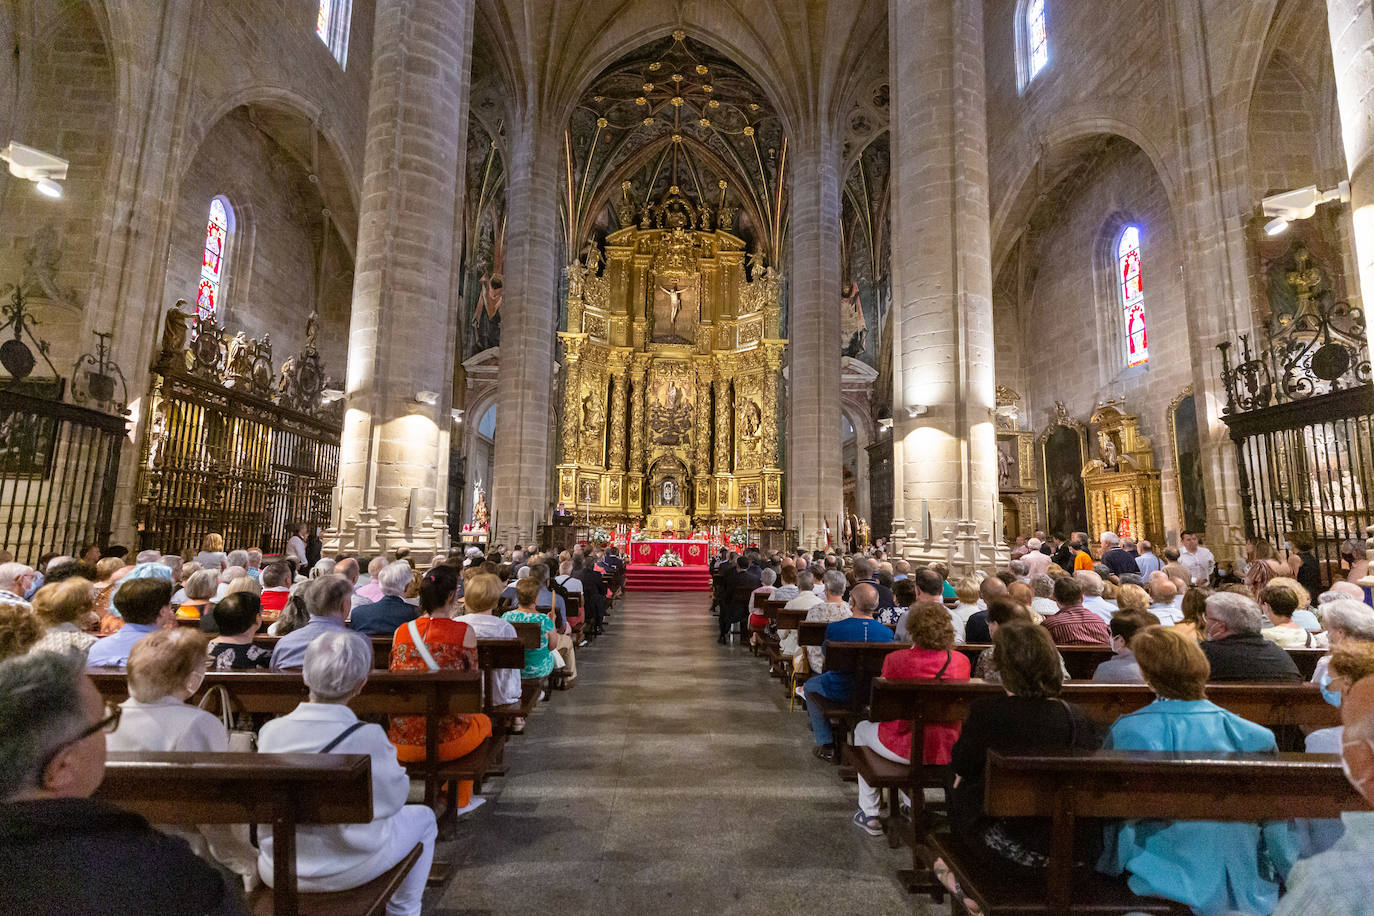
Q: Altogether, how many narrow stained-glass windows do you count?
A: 4